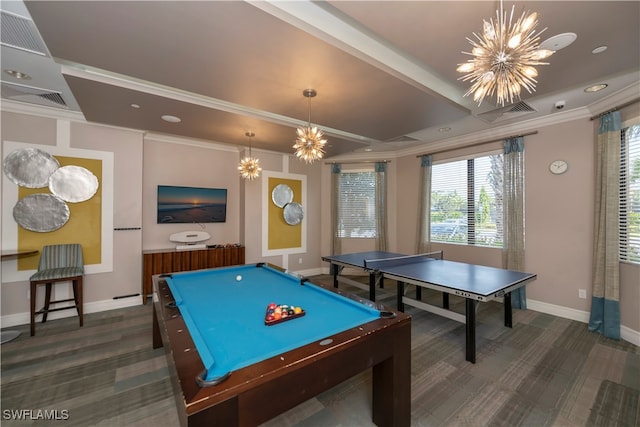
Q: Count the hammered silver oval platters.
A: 5